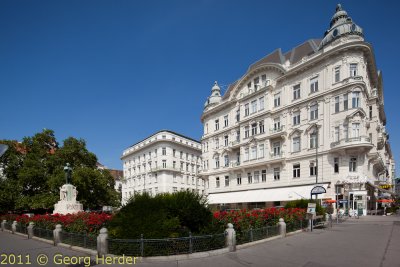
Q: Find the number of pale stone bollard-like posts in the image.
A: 7